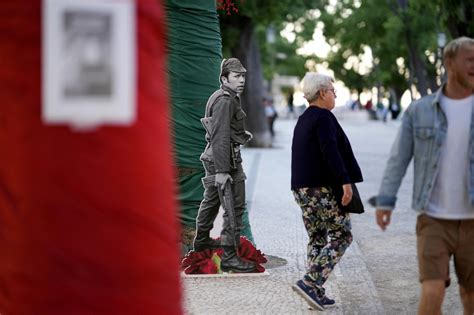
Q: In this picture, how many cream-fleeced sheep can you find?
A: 0